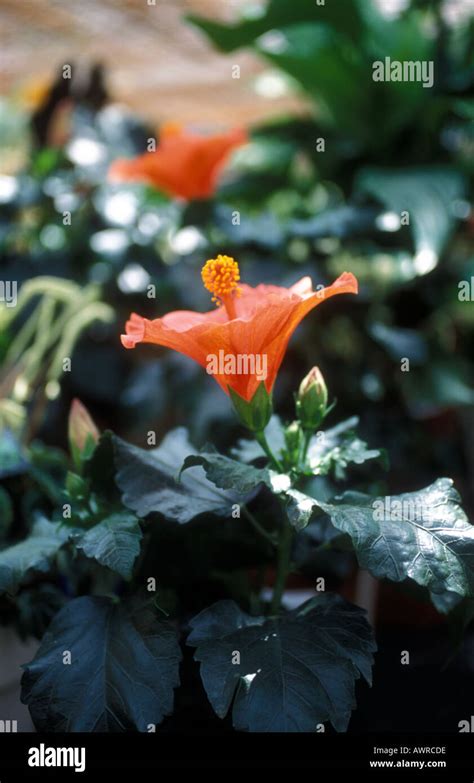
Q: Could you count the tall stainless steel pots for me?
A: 0